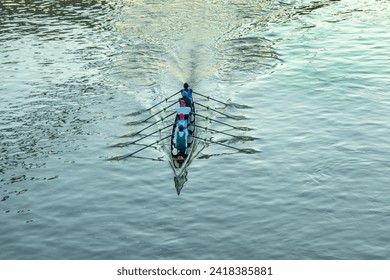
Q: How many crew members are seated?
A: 5